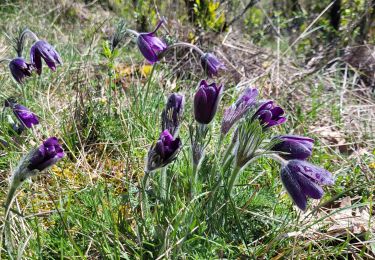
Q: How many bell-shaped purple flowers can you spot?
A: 13